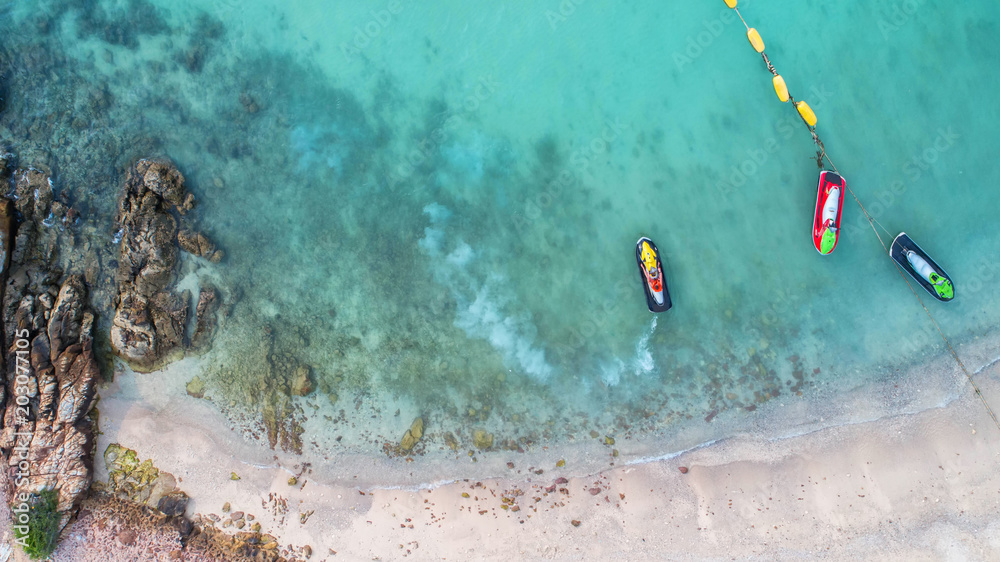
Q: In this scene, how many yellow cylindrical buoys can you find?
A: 4